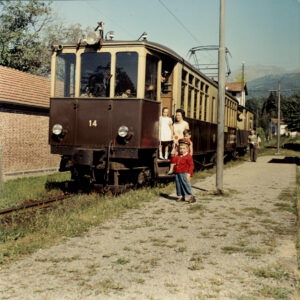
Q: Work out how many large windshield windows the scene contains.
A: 3